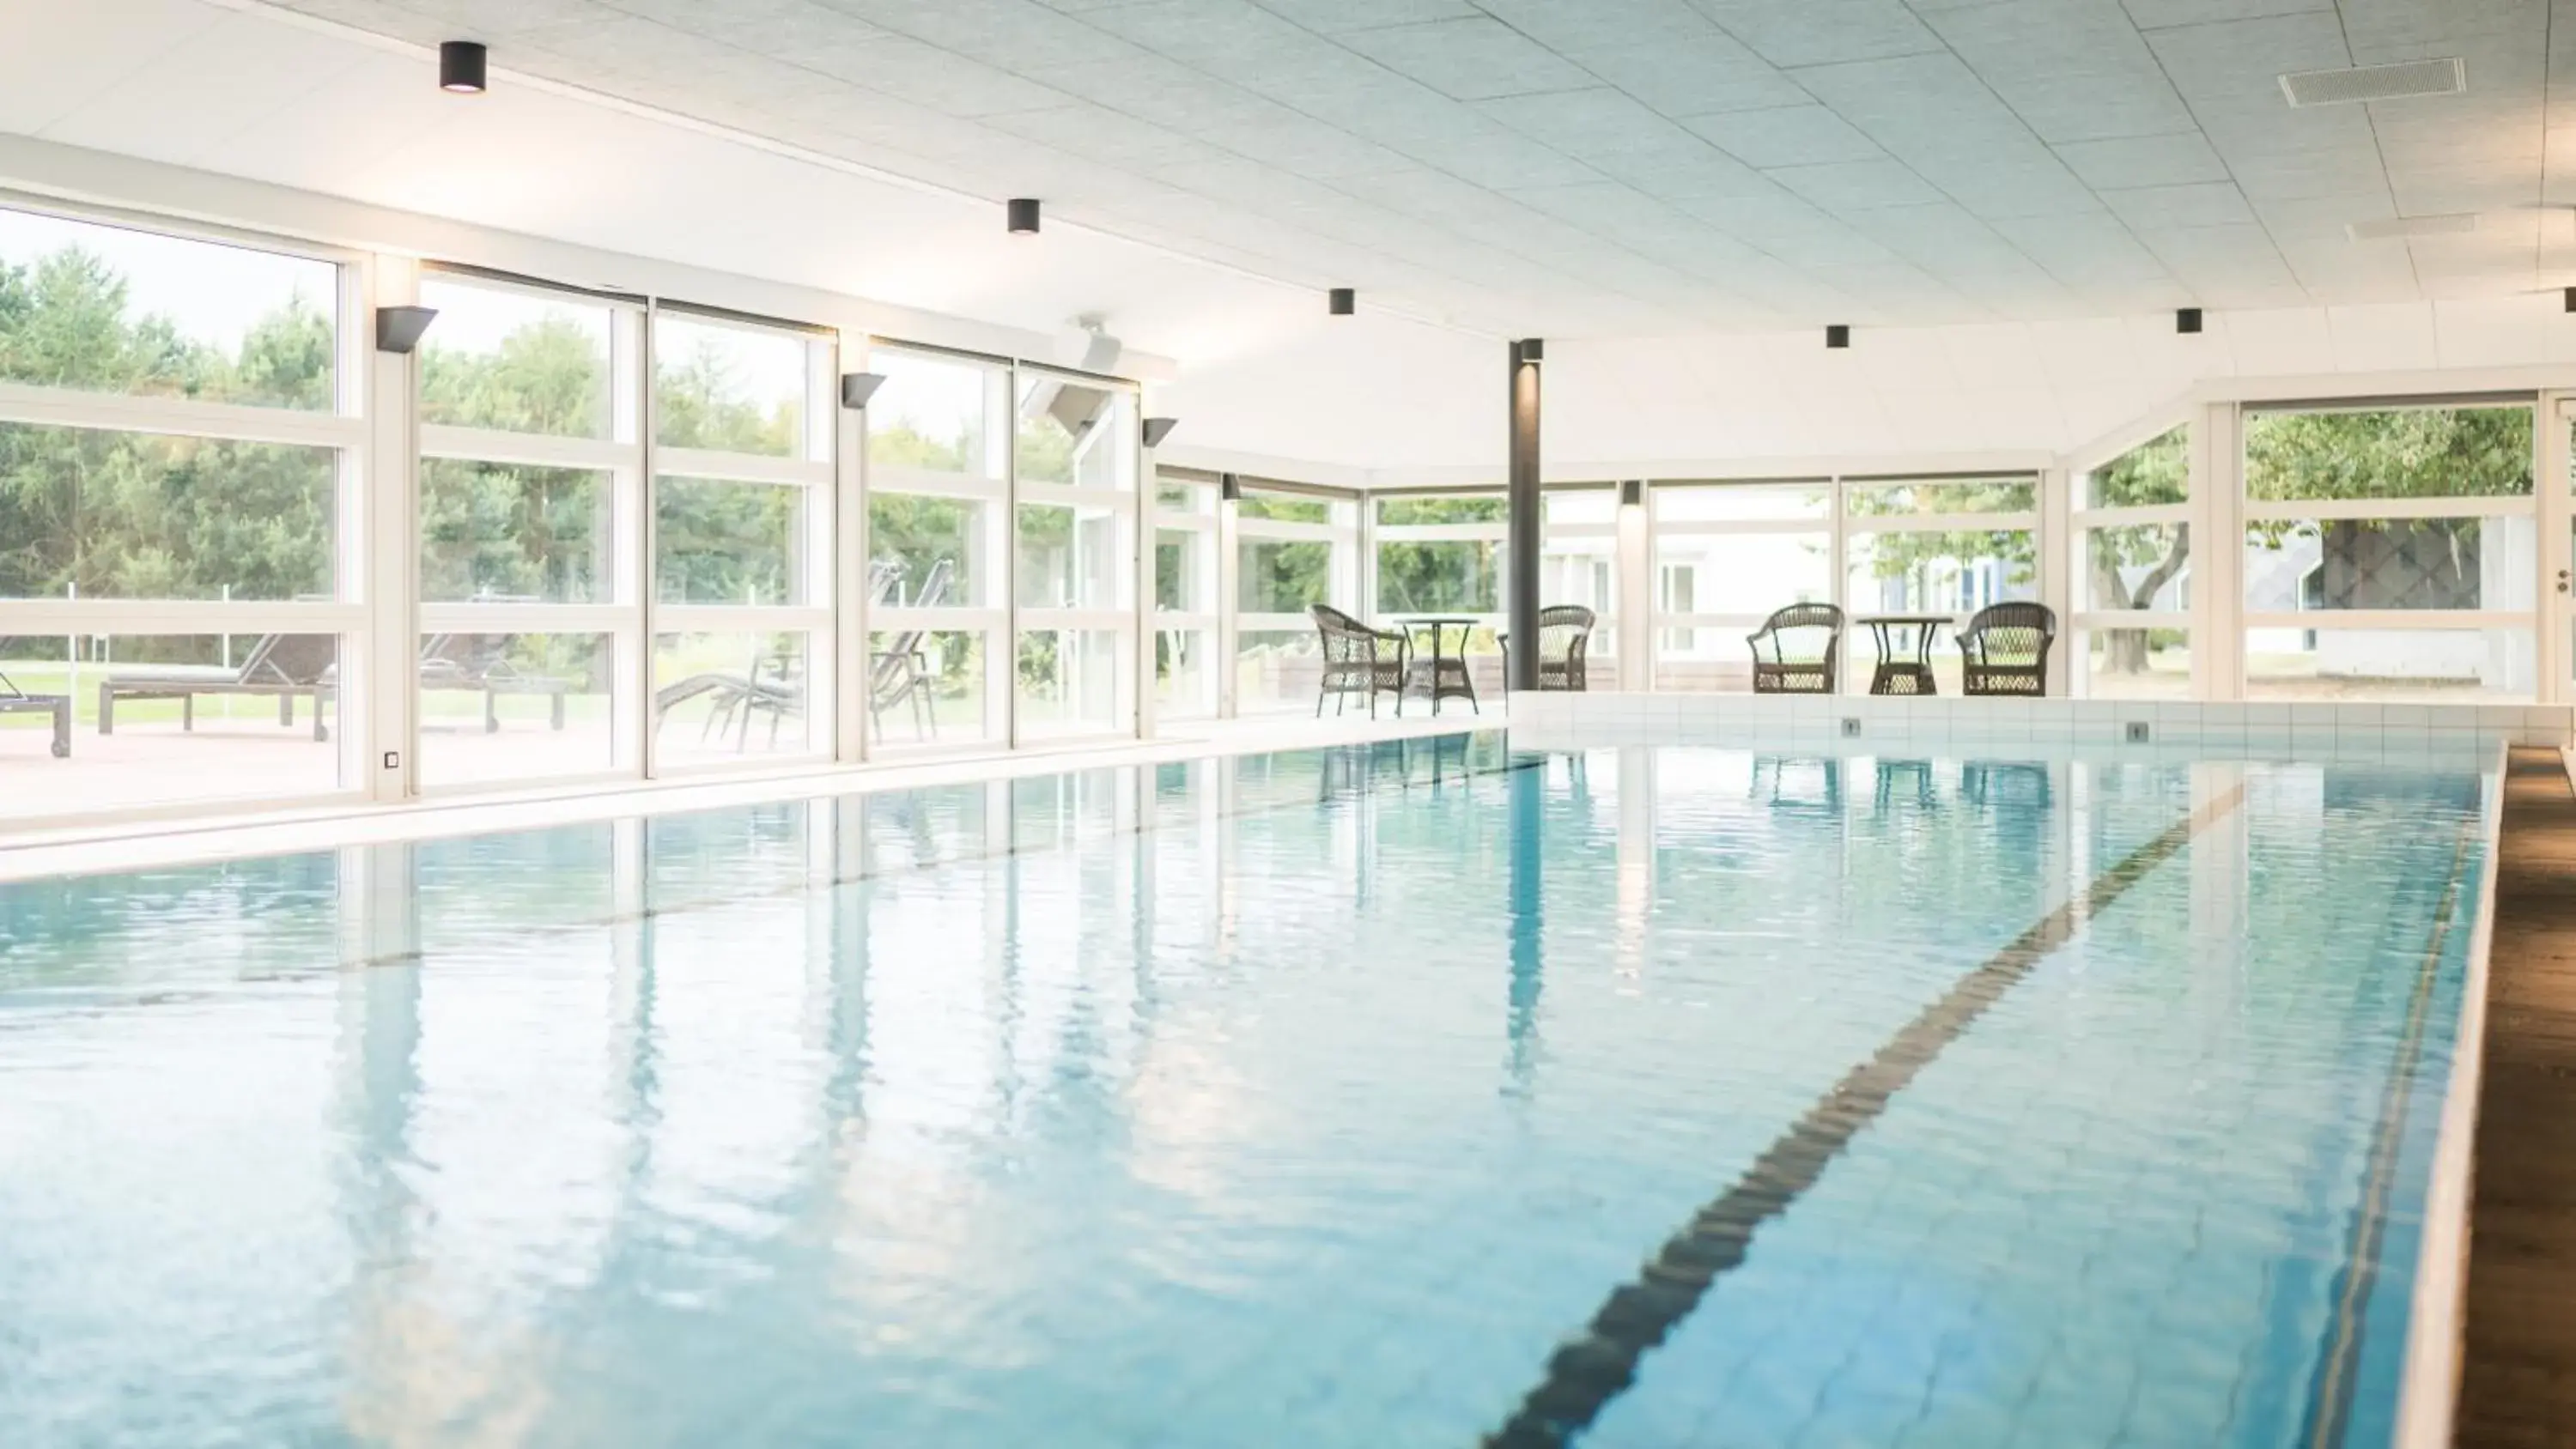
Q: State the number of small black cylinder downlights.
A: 7